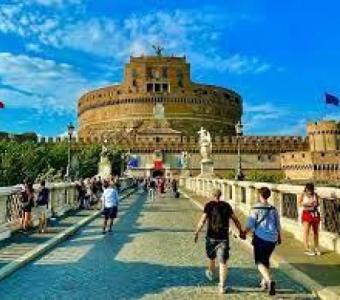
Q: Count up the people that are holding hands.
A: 2